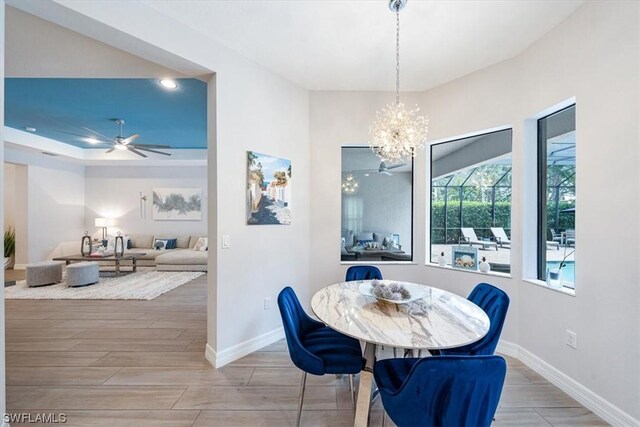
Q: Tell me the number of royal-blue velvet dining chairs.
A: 4